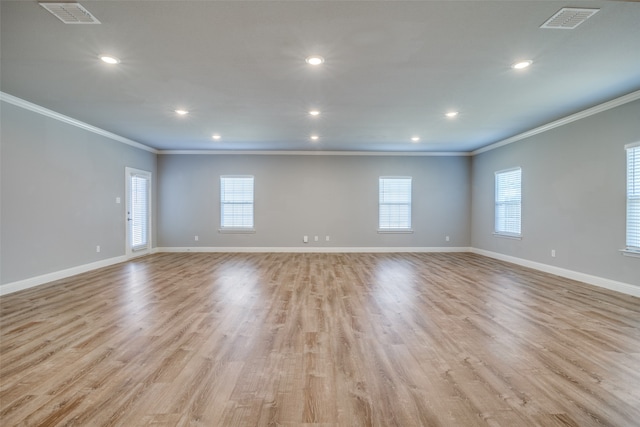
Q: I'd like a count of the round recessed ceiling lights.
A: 9